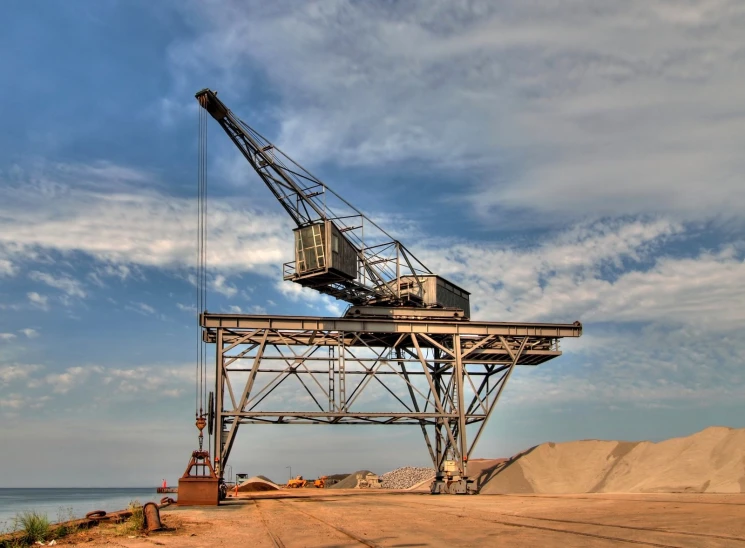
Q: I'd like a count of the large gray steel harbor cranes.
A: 1